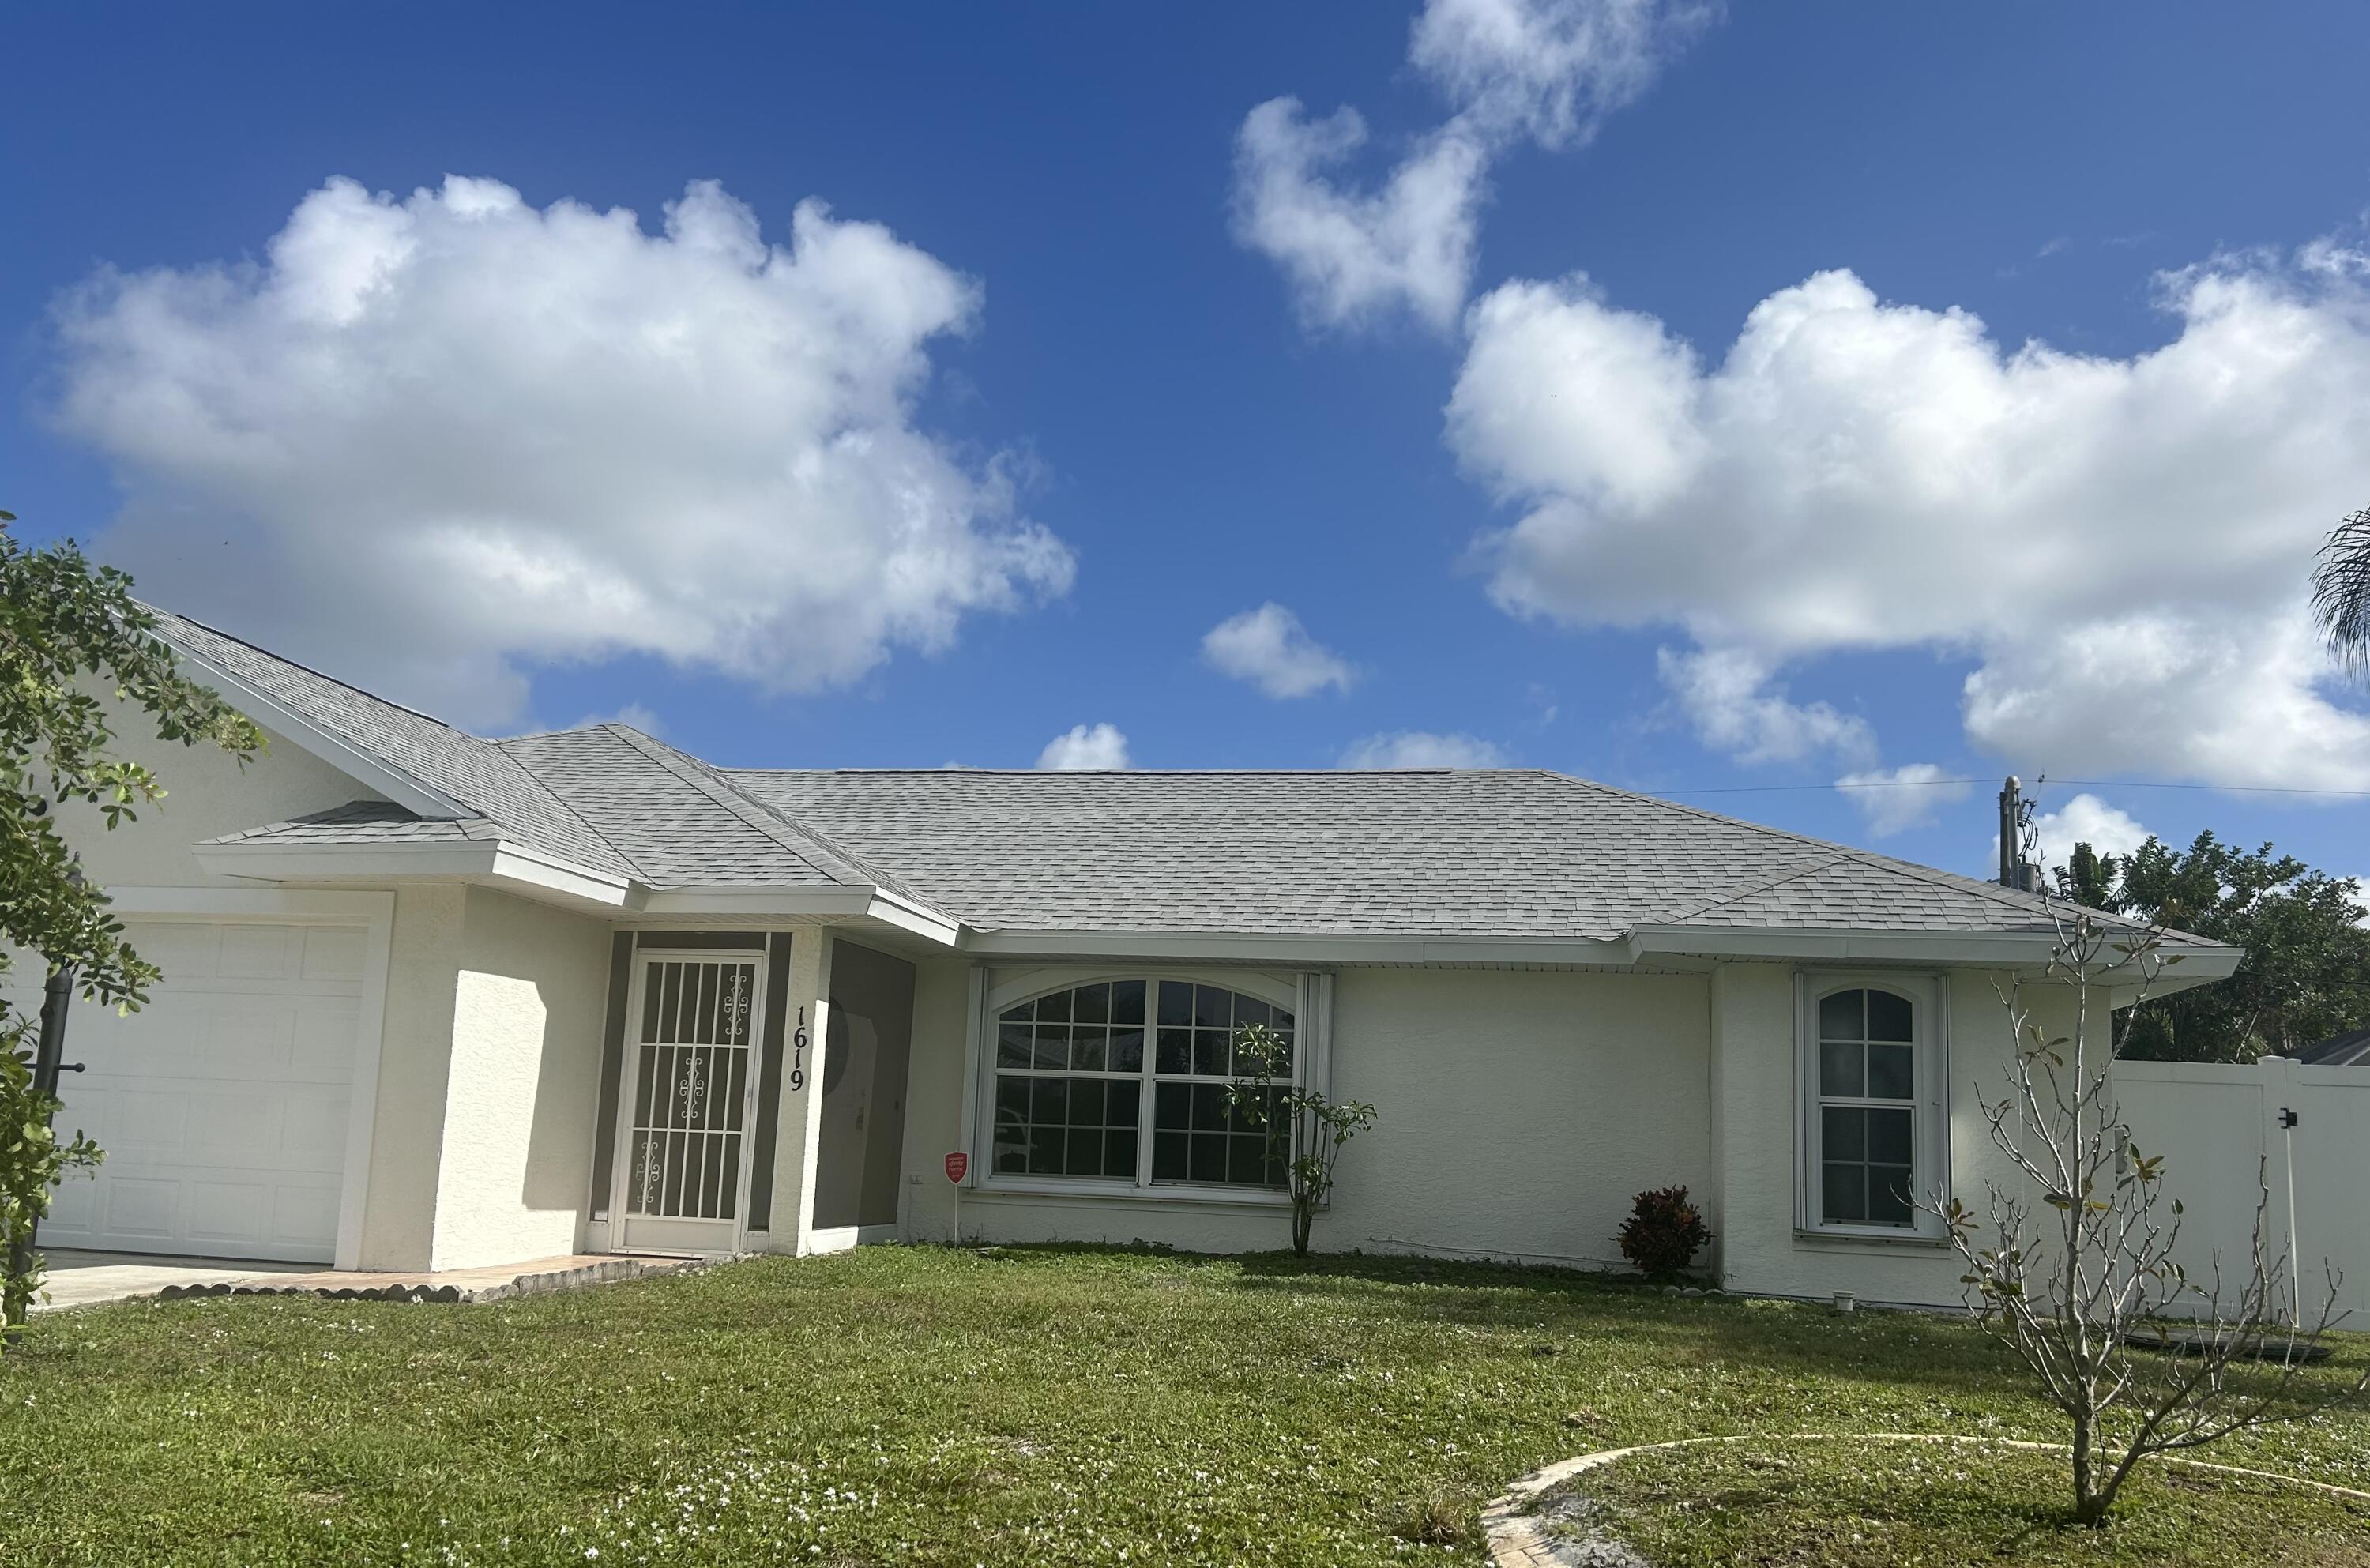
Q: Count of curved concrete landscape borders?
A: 1